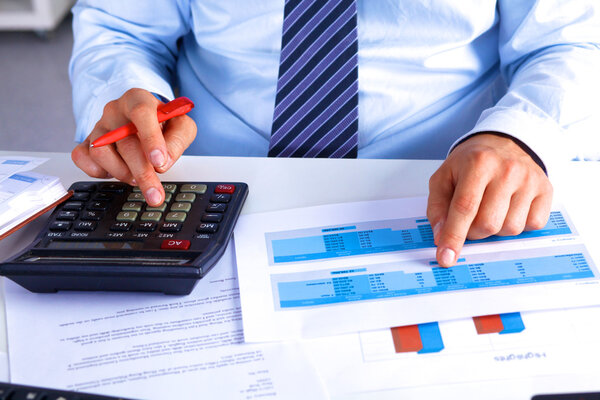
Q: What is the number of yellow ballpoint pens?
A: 0